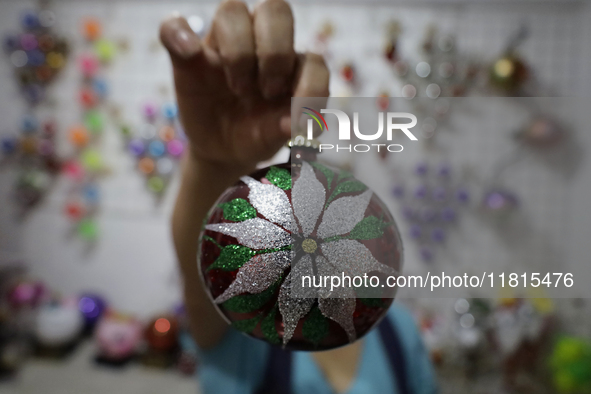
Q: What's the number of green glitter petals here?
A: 12